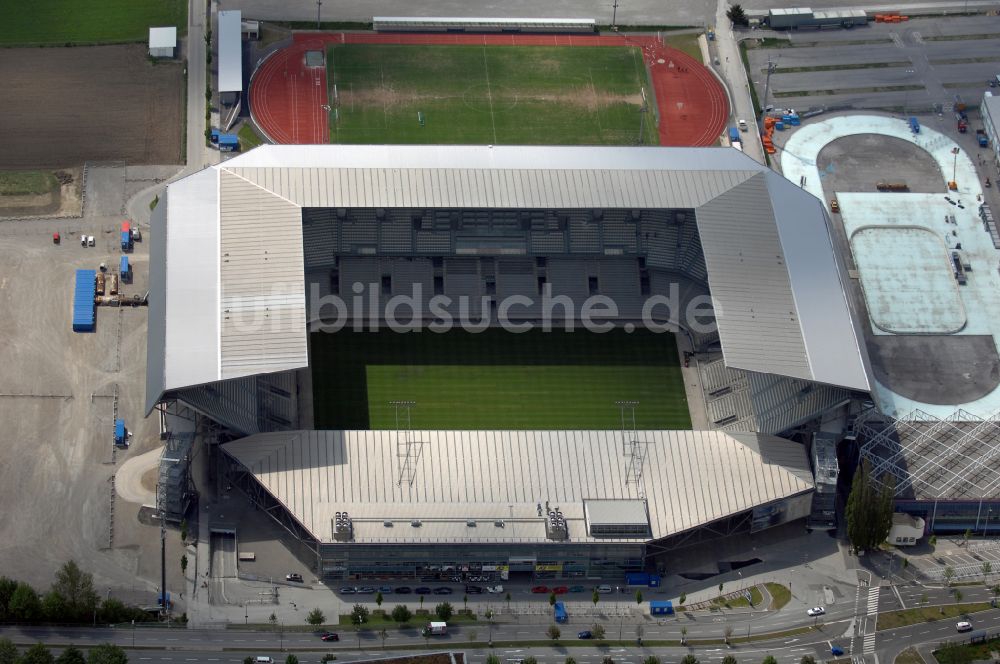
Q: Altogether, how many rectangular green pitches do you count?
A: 2